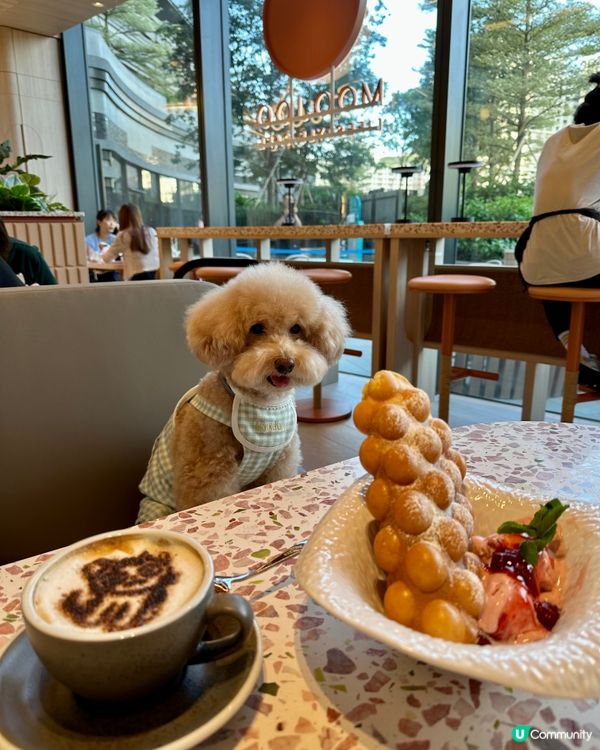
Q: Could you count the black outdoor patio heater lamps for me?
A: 3